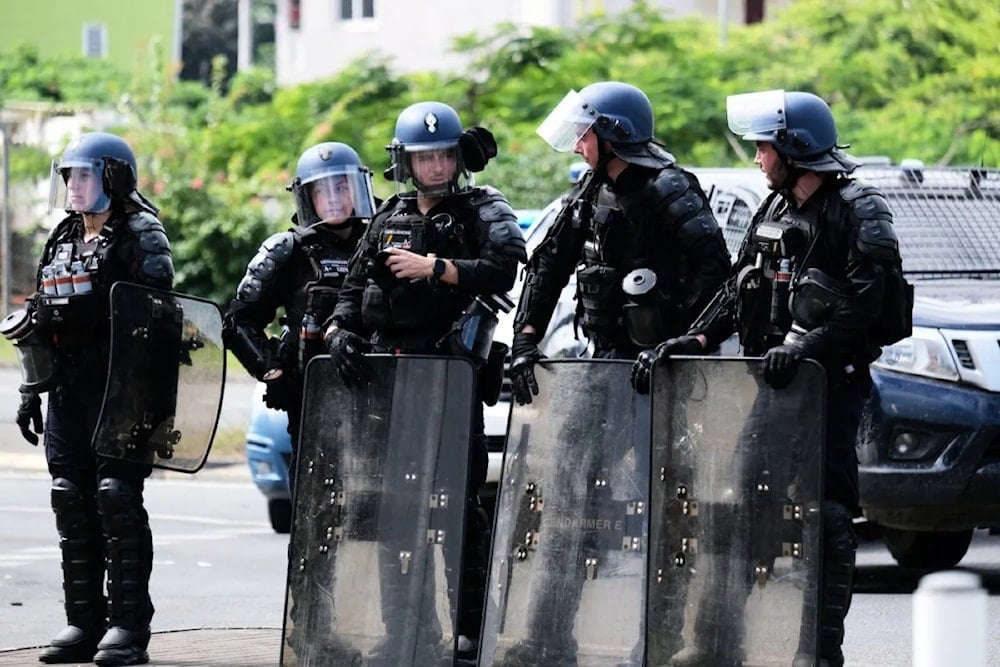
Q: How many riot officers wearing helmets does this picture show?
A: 5